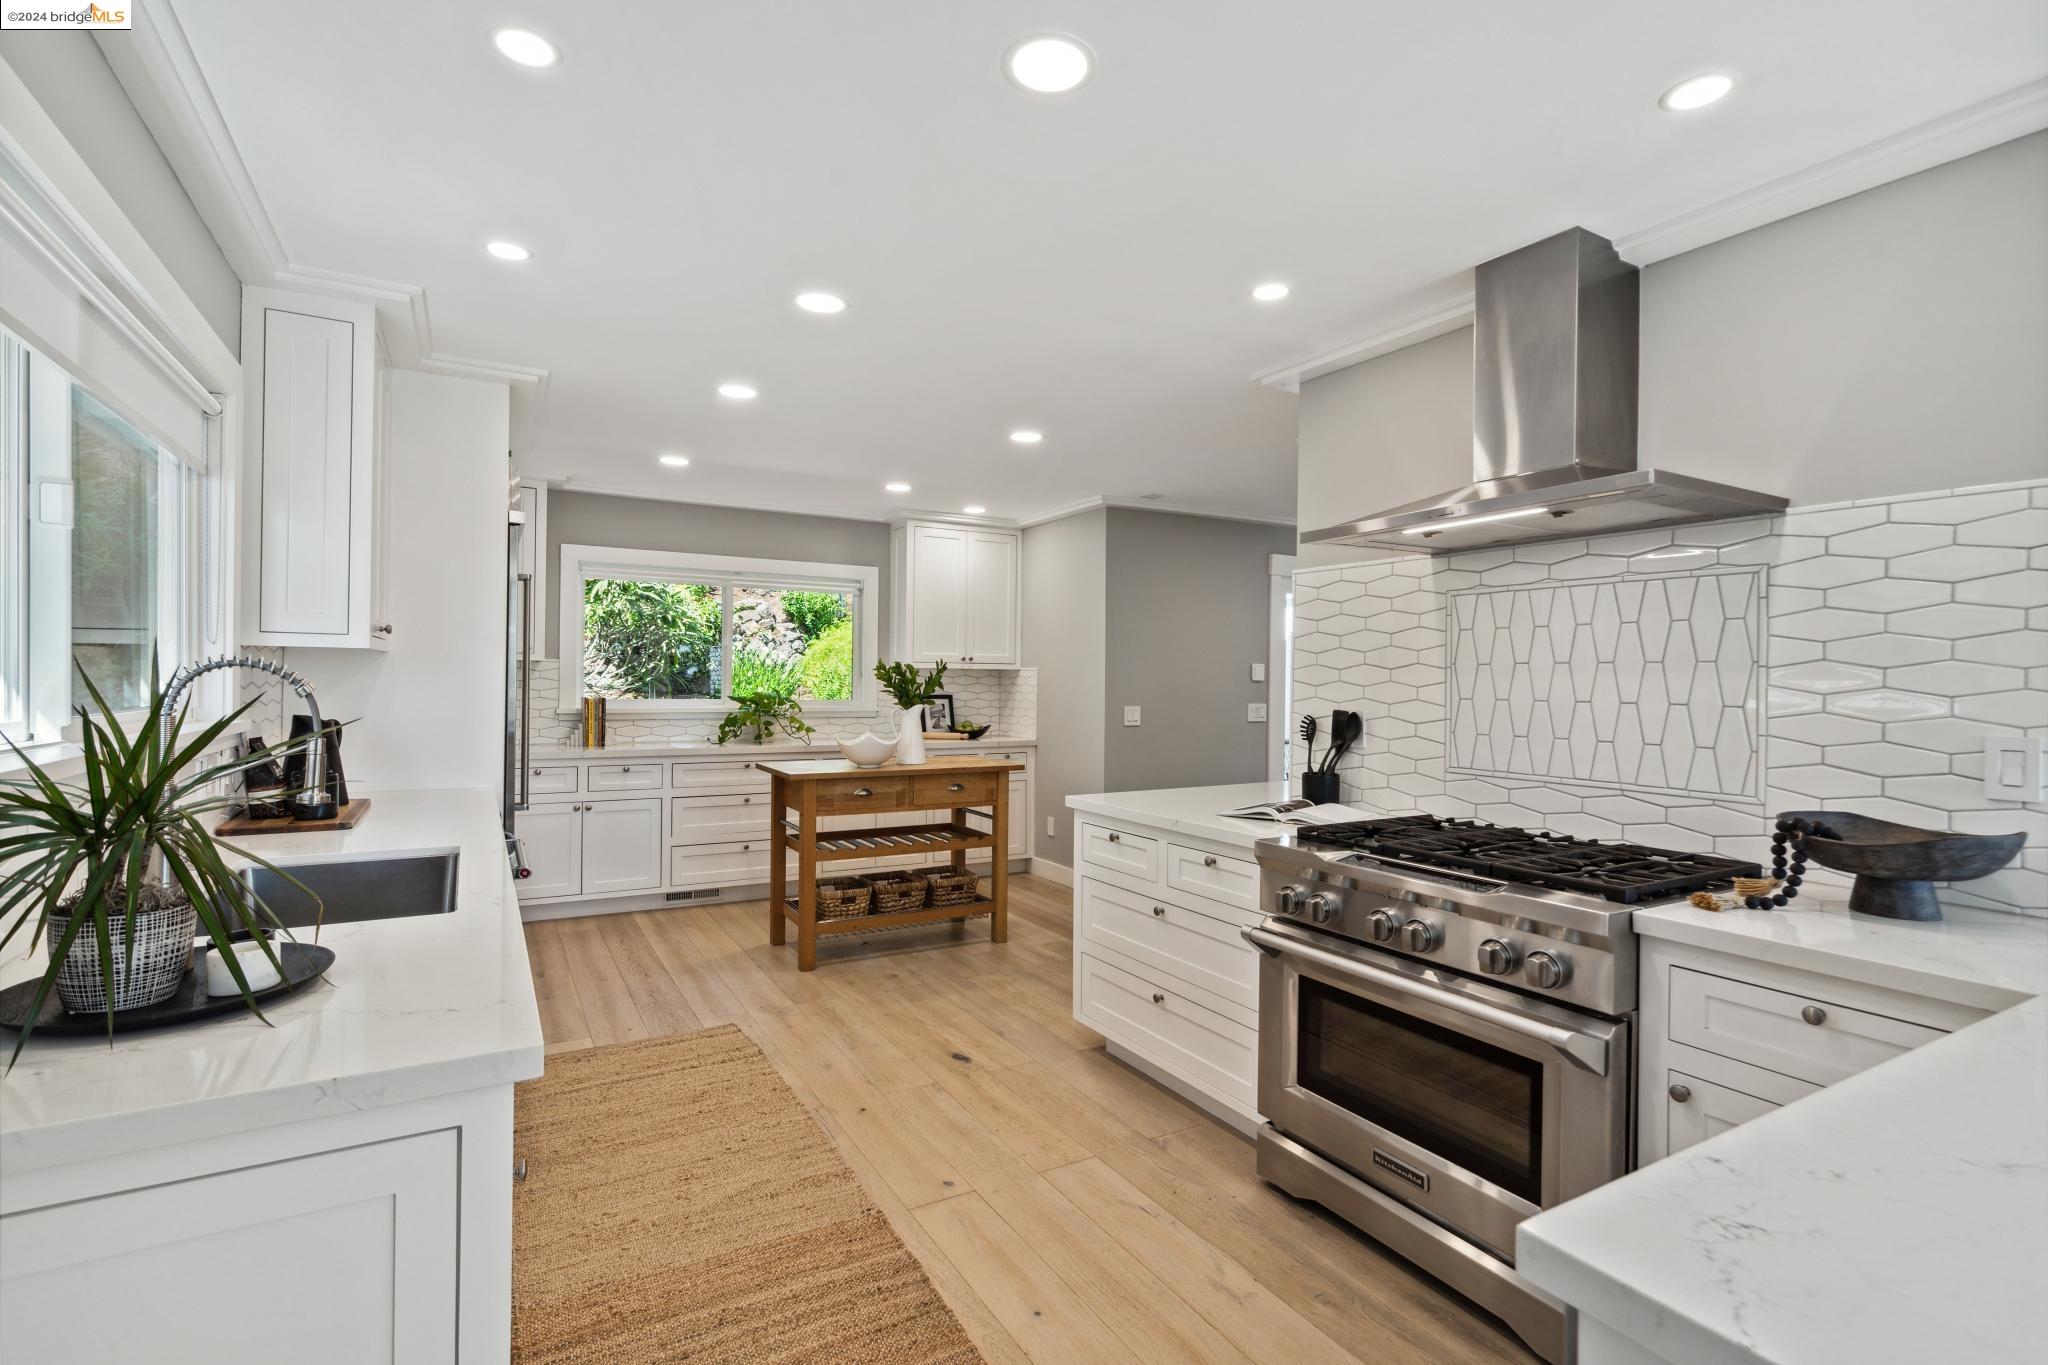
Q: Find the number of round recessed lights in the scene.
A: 11